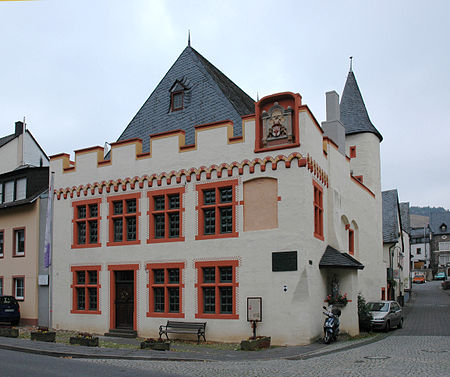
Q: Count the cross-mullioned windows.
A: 8